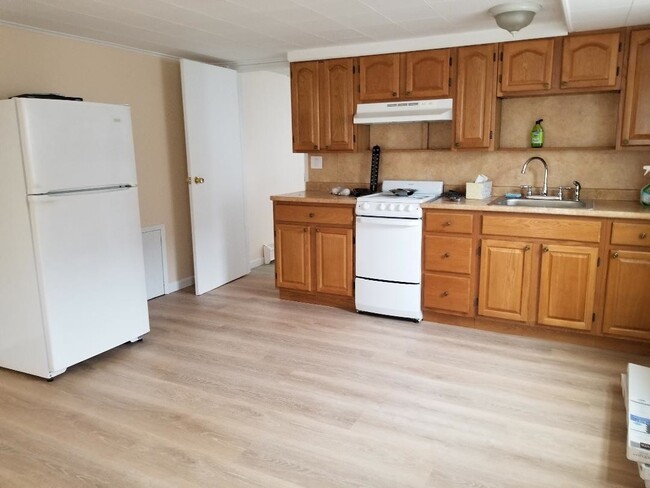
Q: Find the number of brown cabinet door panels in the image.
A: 13